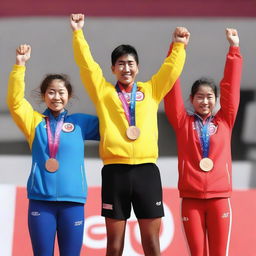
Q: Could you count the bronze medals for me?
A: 3